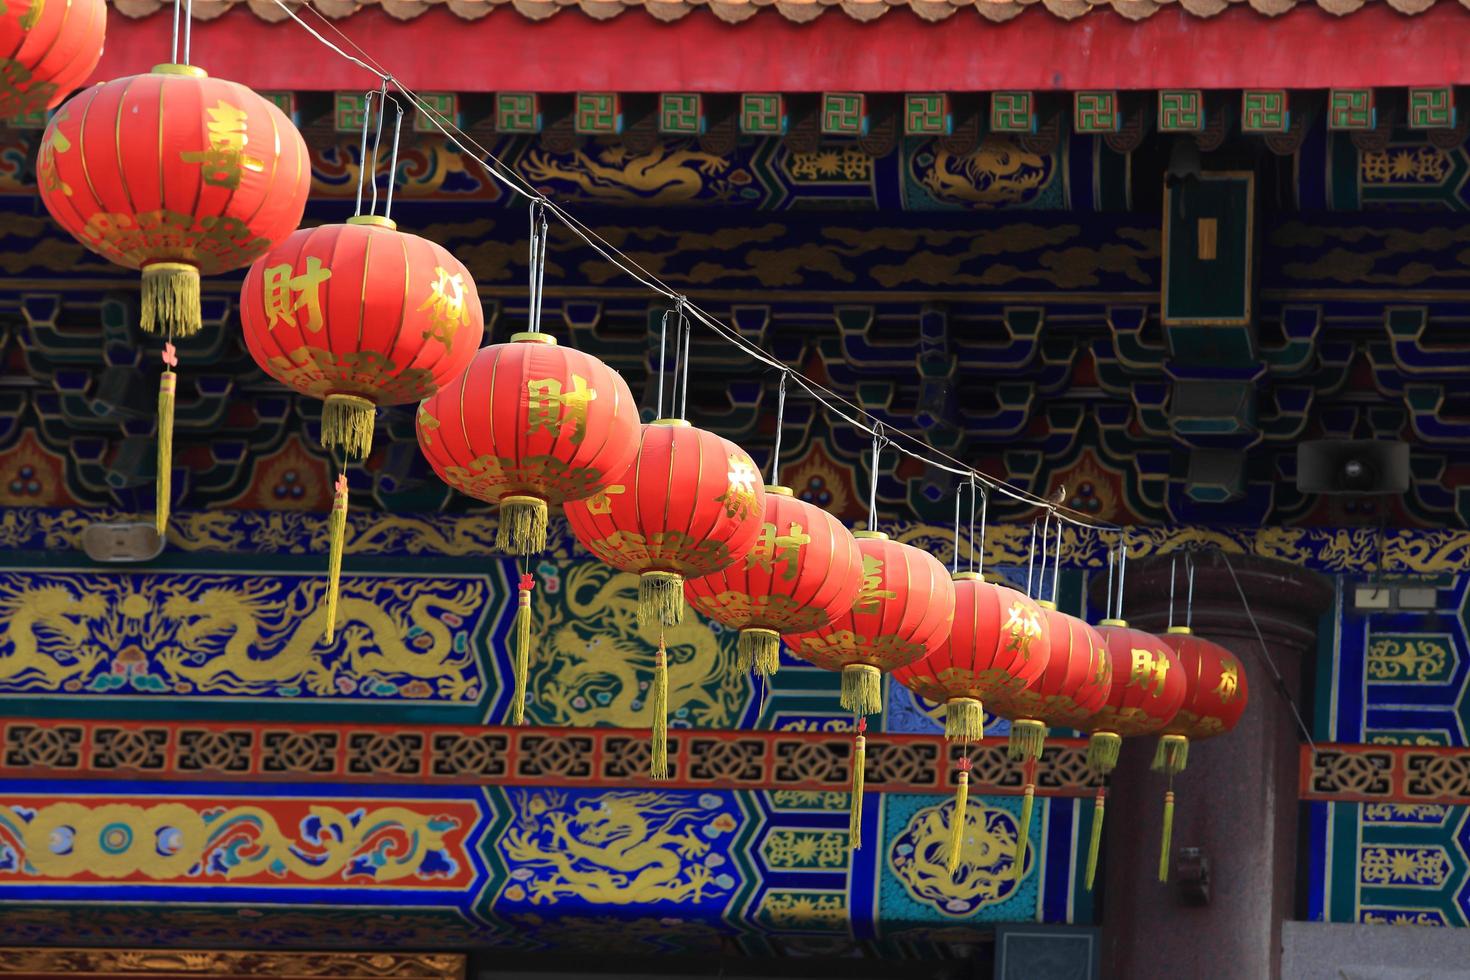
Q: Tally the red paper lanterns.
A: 11